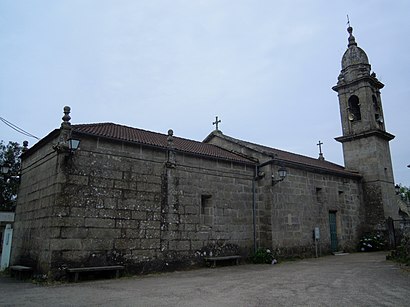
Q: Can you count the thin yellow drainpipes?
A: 0